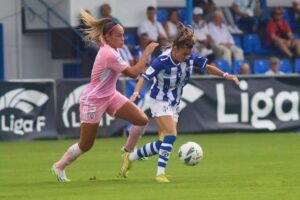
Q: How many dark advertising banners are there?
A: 3